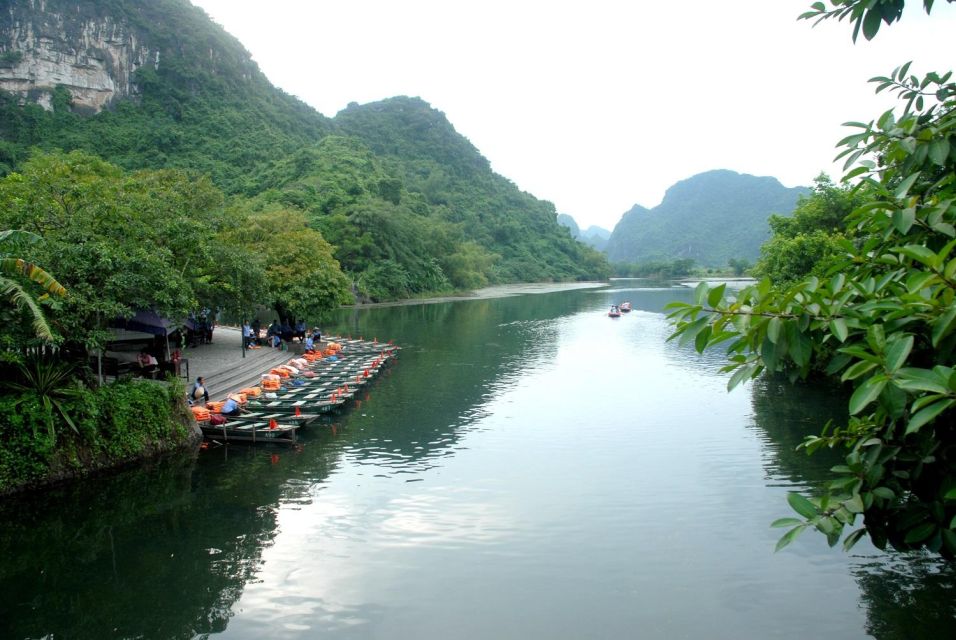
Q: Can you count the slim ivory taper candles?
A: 0